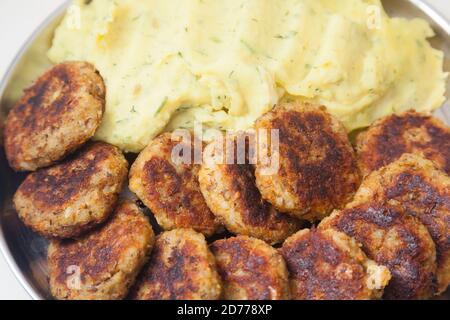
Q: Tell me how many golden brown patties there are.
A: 12